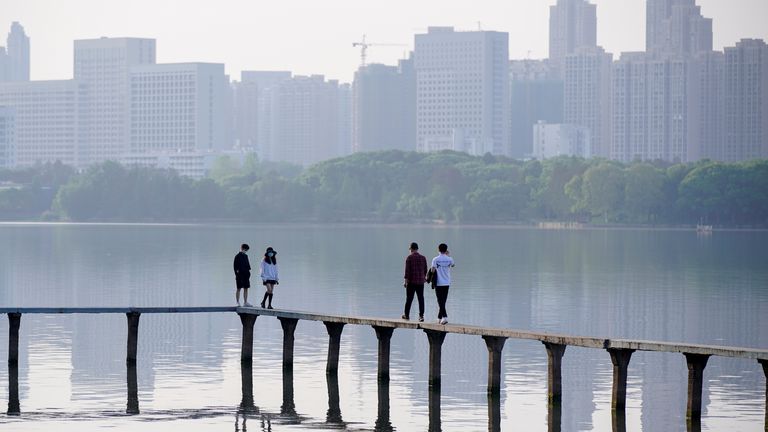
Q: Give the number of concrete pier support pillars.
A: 12